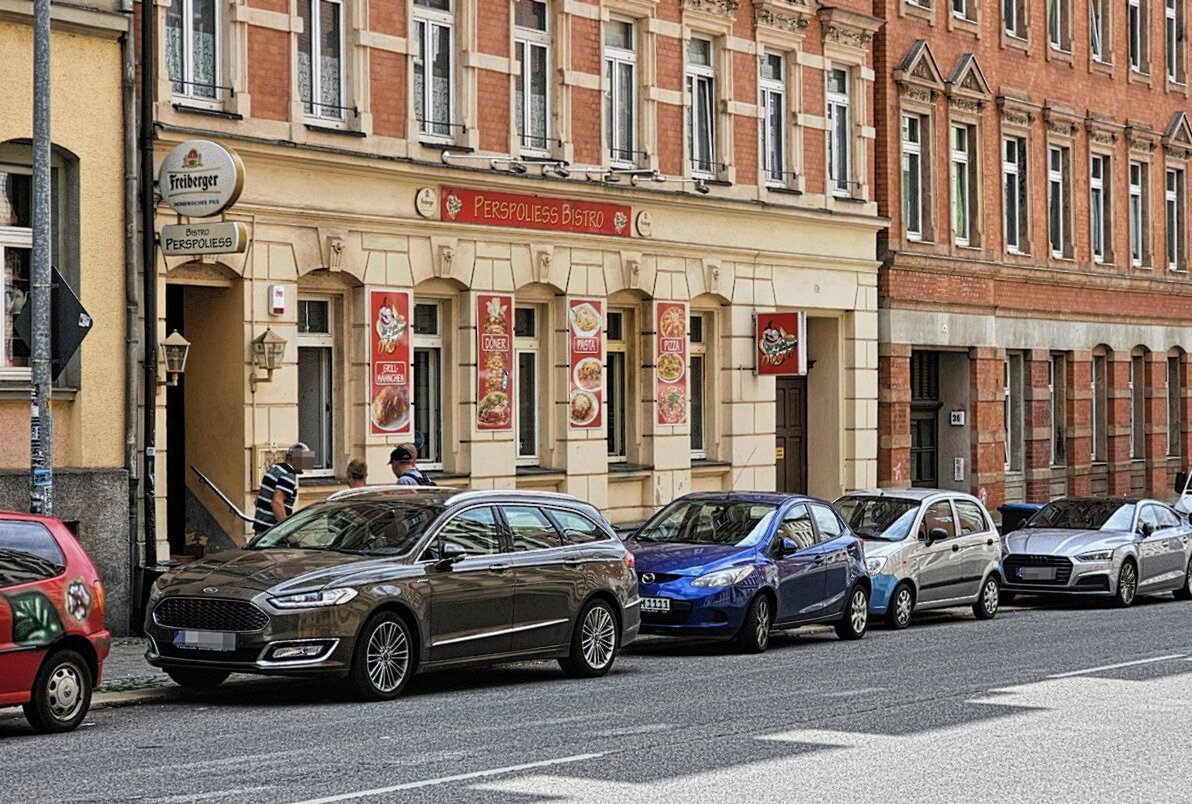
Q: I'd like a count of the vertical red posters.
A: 4